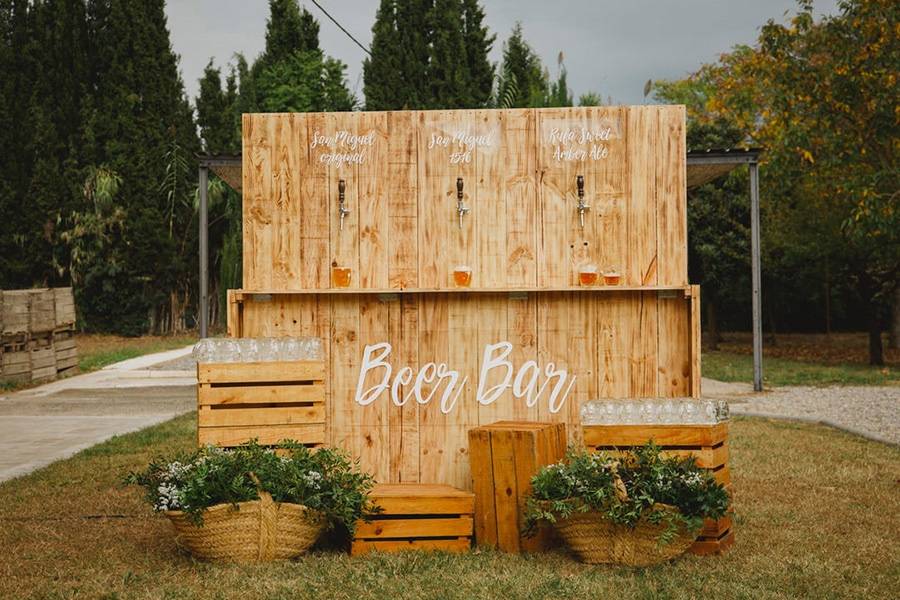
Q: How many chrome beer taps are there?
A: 3